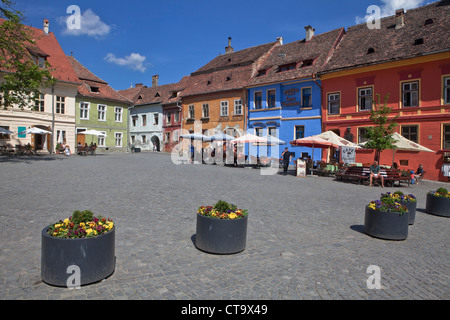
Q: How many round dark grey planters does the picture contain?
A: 5